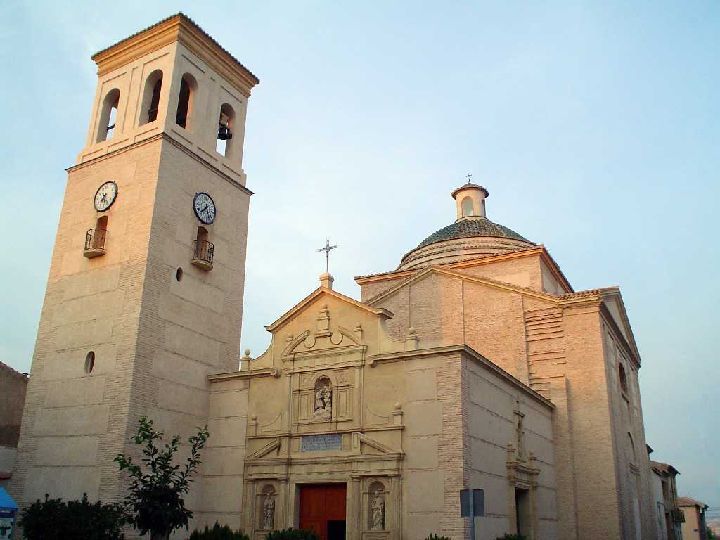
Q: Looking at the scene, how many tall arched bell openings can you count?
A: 4